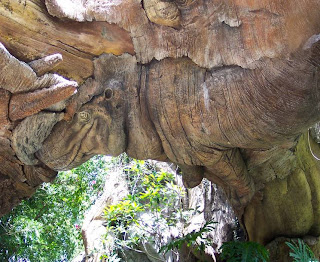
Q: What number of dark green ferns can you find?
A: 3